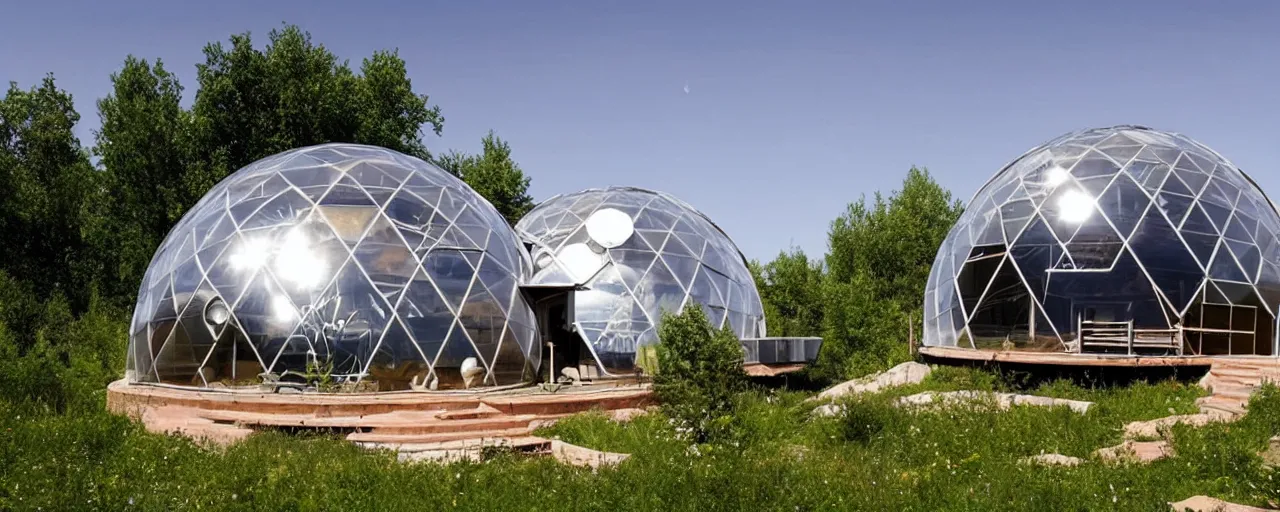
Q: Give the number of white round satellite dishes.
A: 2